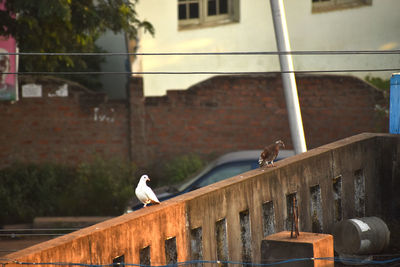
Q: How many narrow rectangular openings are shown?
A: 11